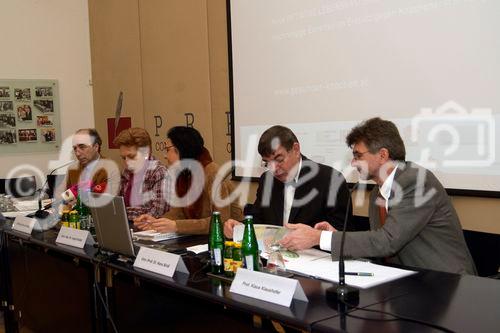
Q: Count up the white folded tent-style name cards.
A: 4